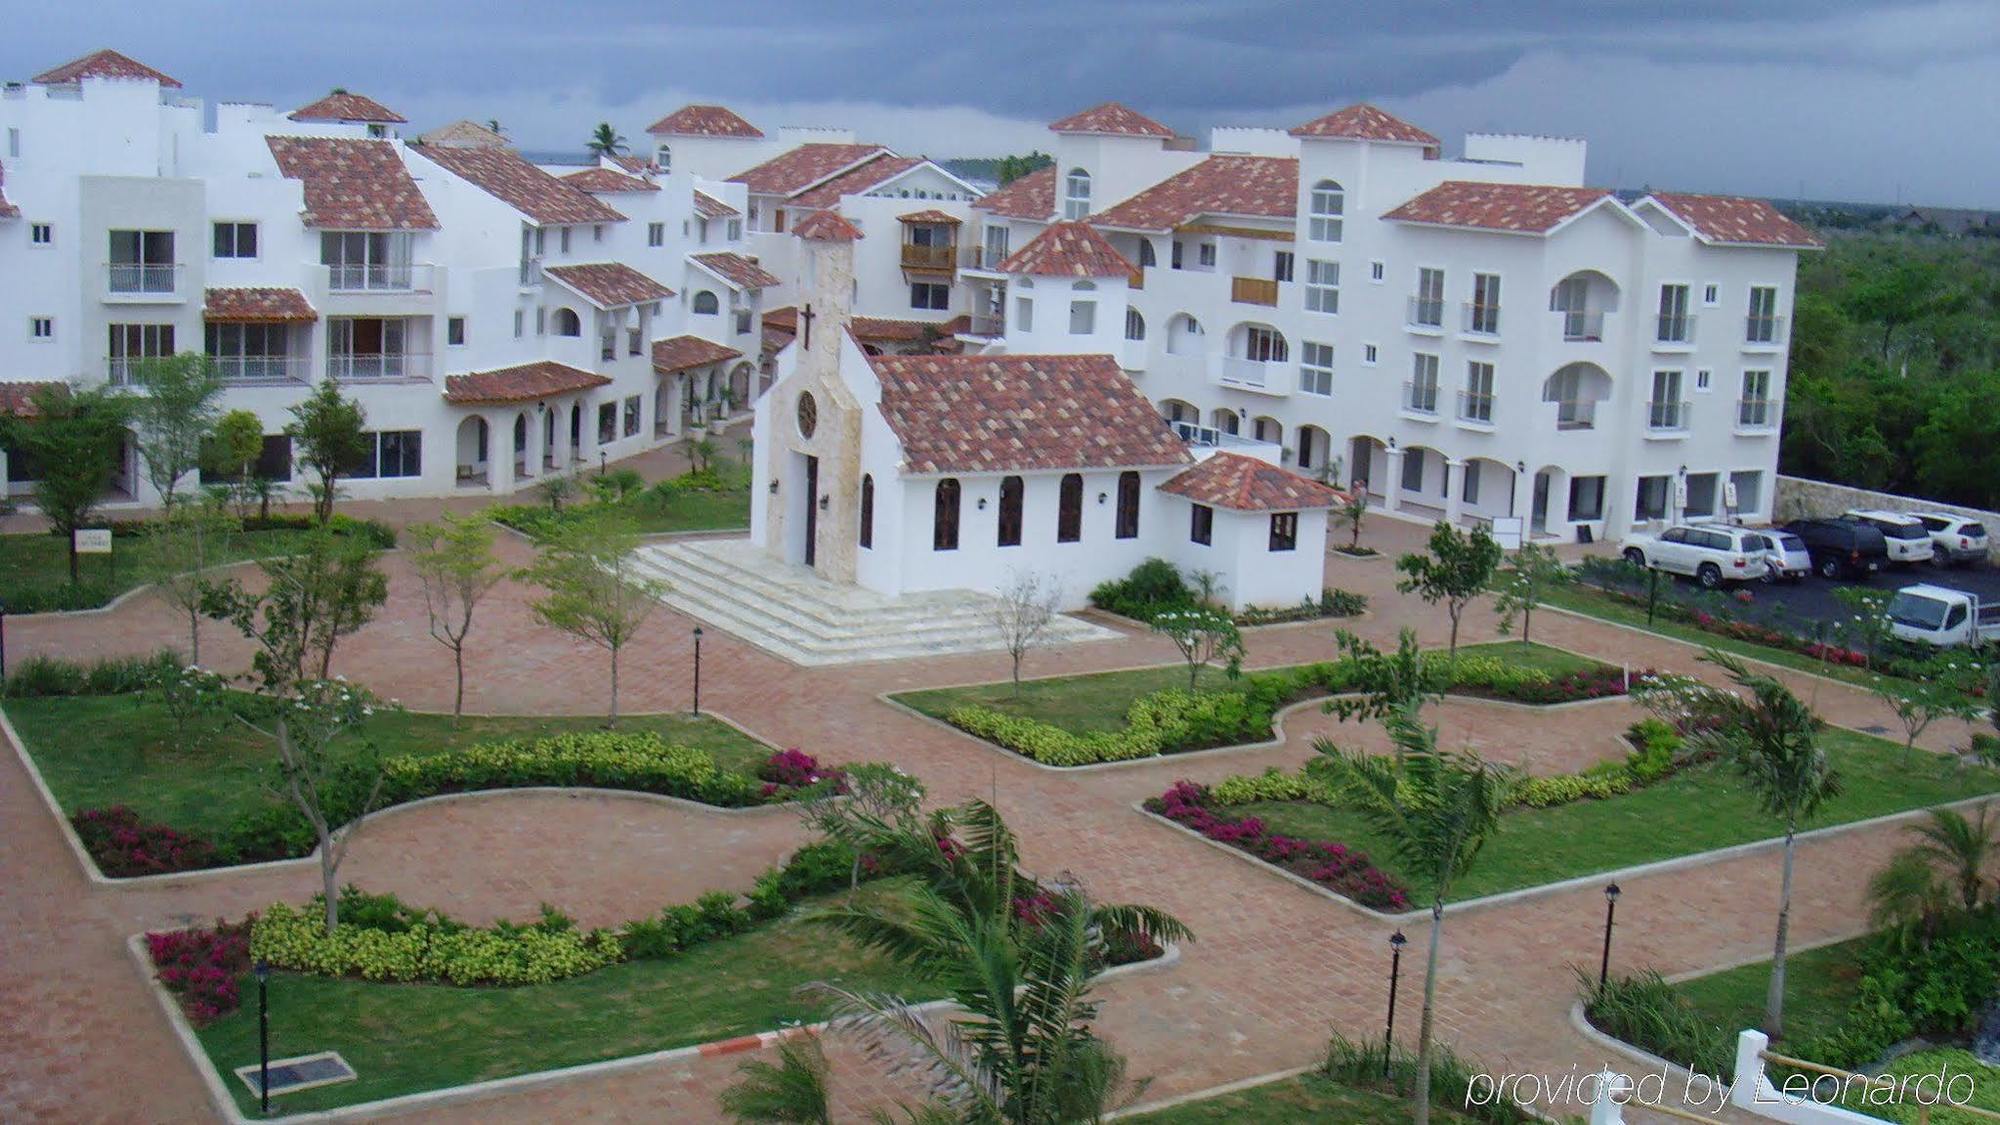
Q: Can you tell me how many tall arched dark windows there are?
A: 5